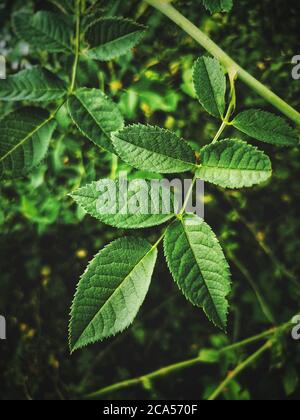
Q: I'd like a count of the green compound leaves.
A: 2